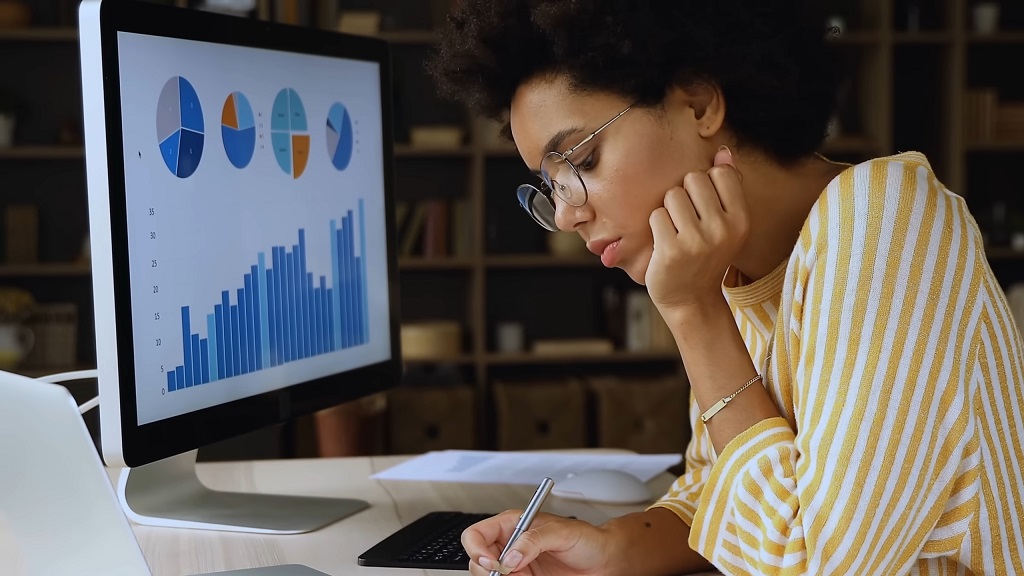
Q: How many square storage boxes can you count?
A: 3